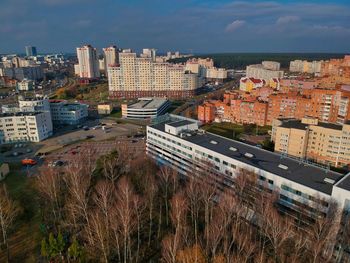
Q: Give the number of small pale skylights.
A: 5